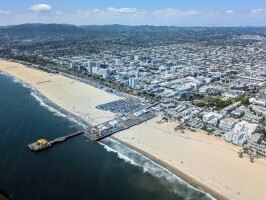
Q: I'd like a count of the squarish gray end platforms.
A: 1